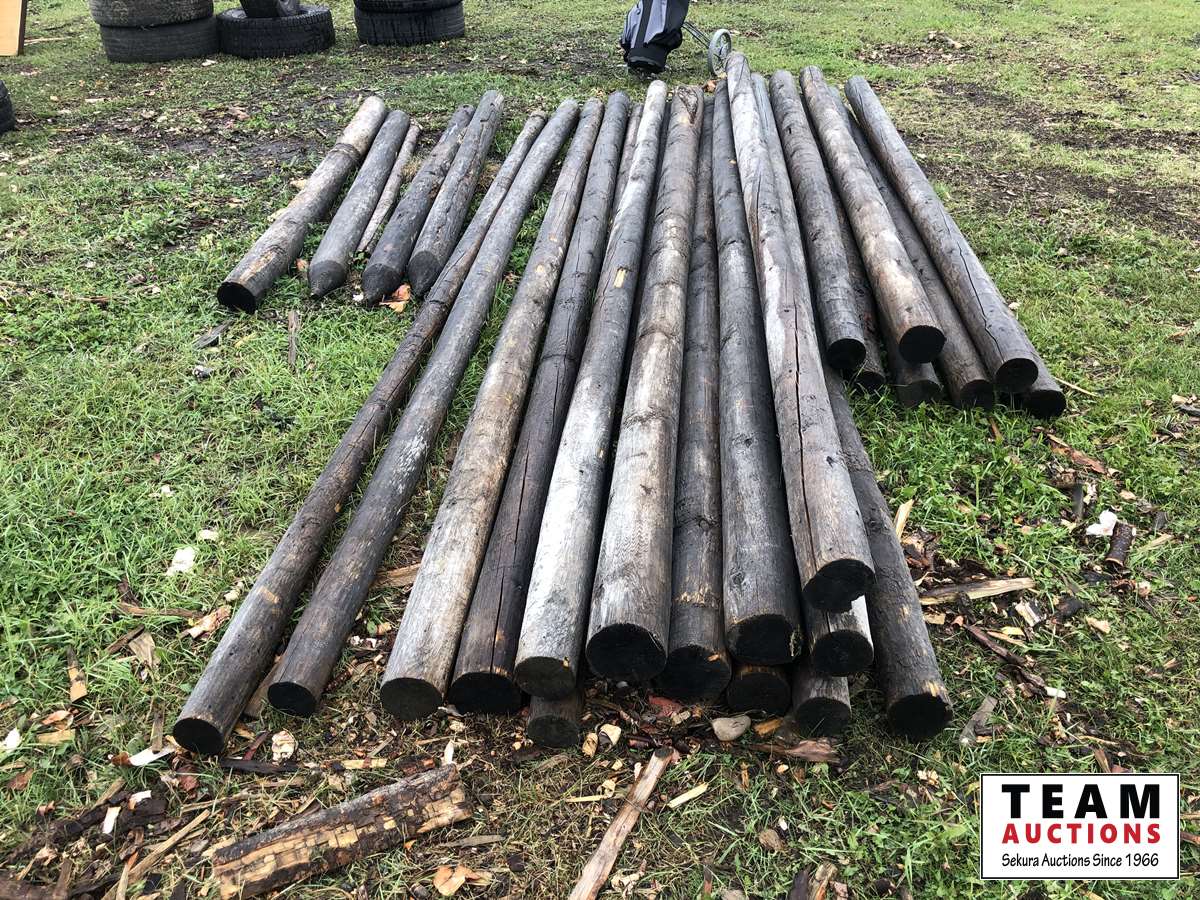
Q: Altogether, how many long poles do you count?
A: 14